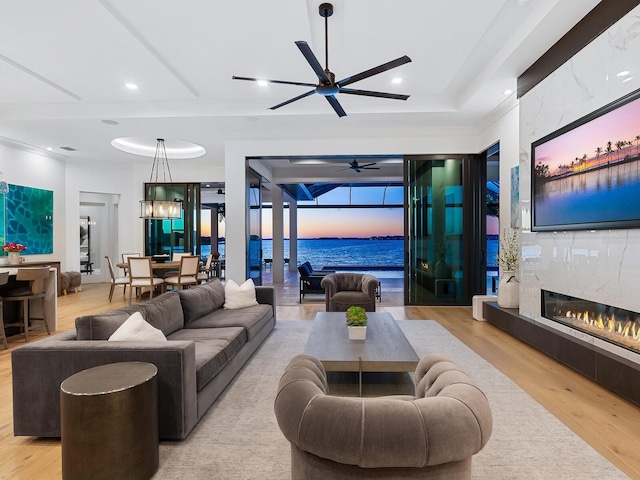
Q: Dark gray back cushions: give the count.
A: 2